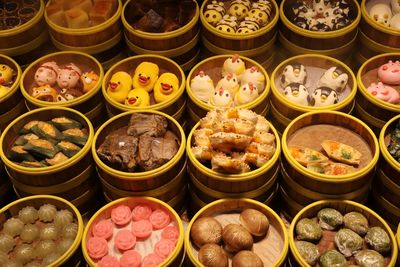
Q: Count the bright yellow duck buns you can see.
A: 4